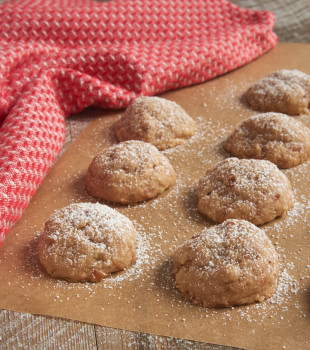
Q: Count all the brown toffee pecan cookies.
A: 7